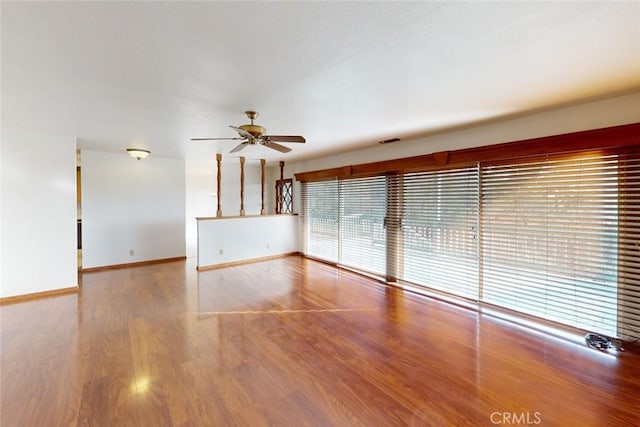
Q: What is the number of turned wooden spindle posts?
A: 4